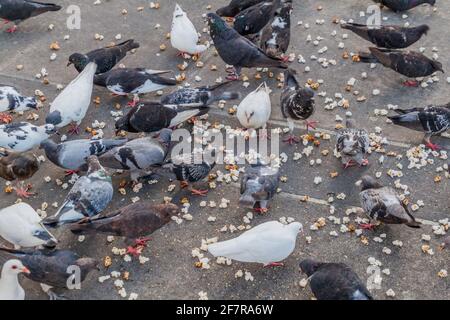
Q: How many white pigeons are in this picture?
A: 6